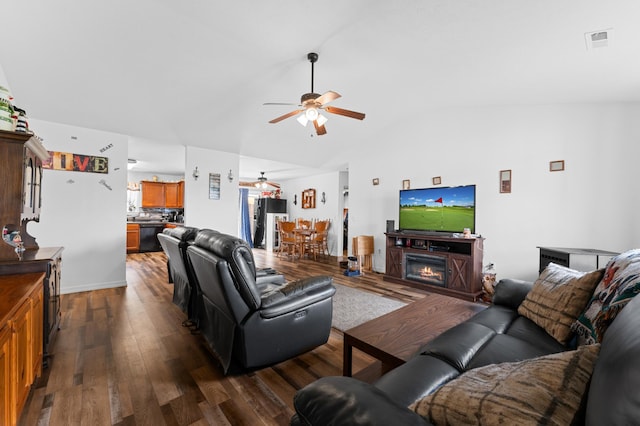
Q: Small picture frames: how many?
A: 5